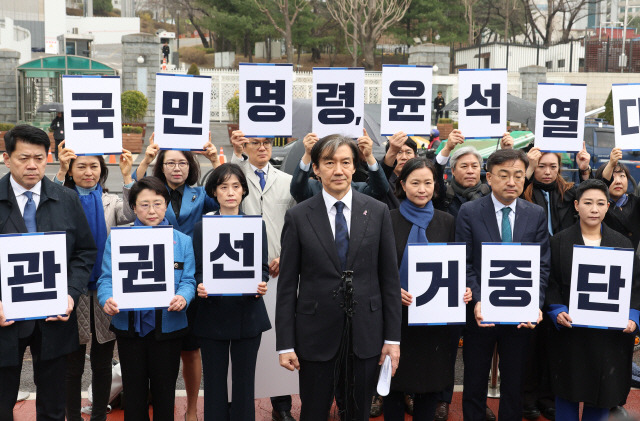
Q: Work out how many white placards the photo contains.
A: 14